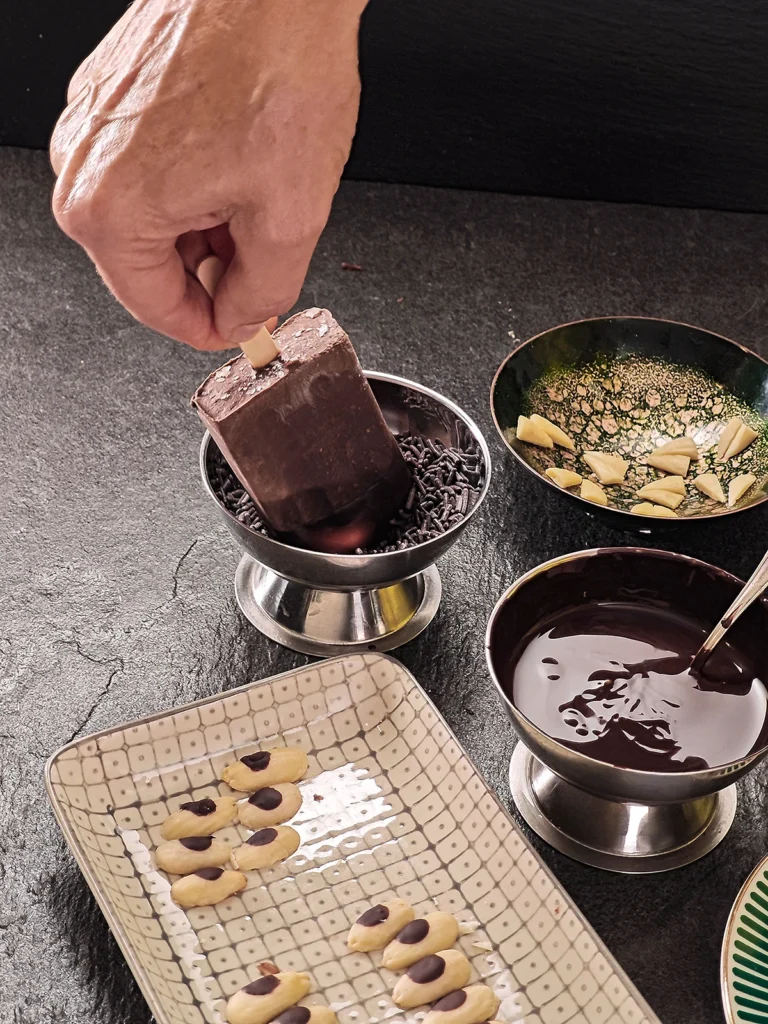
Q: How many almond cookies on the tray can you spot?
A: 12